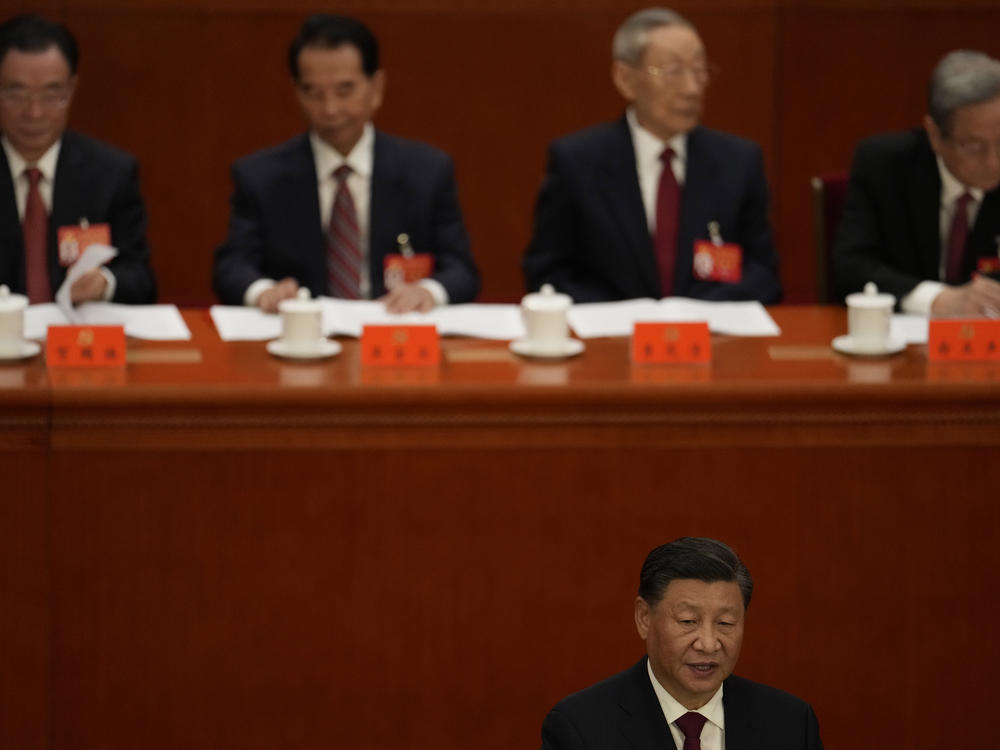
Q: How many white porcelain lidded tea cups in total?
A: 4